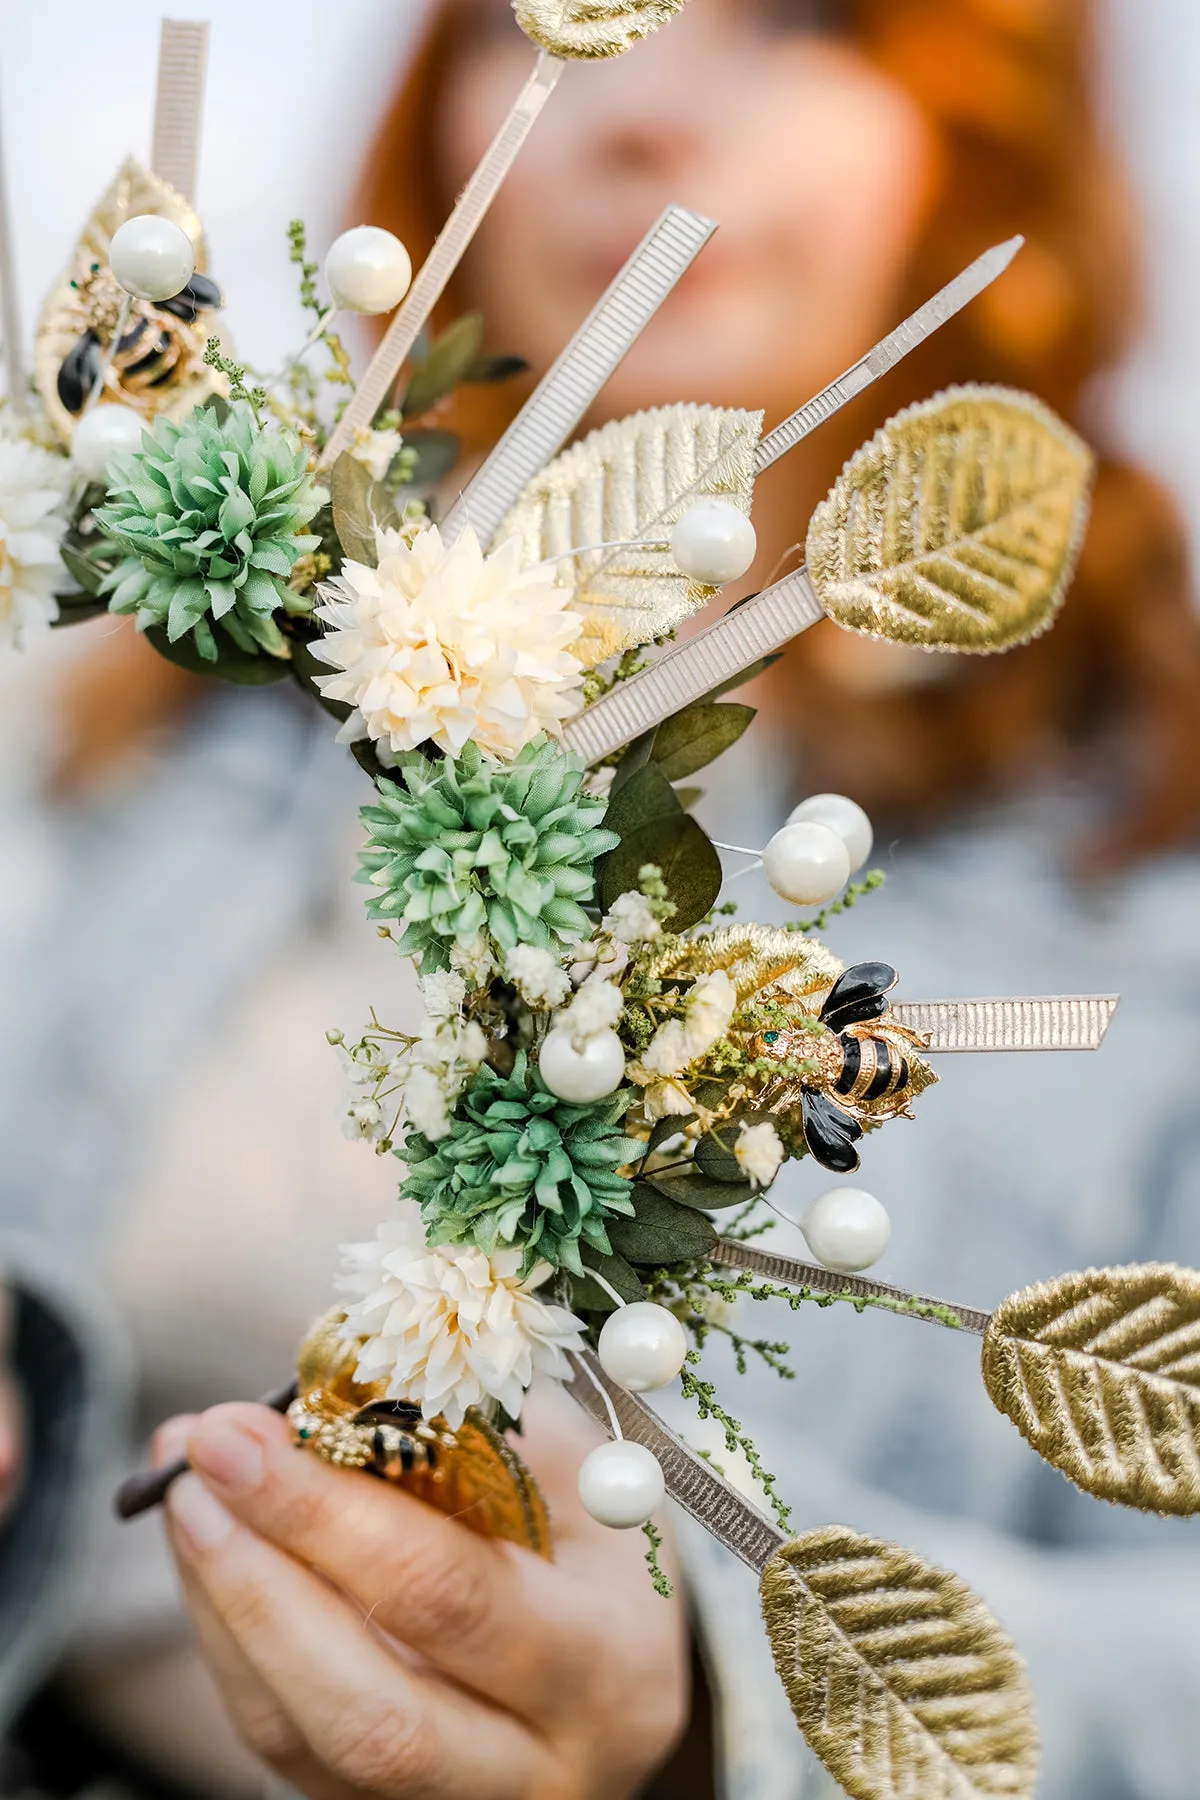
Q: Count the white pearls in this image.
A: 10